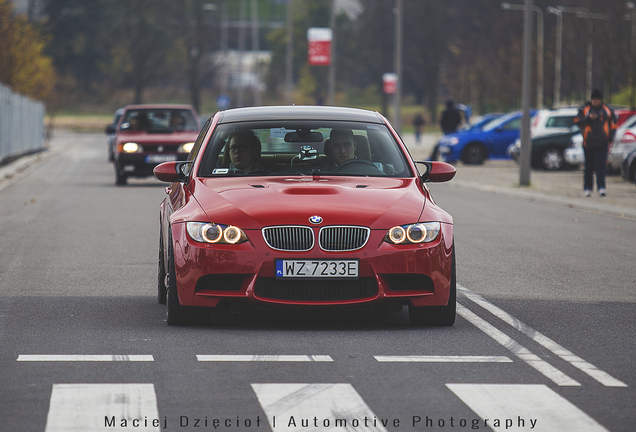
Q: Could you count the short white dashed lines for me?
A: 3